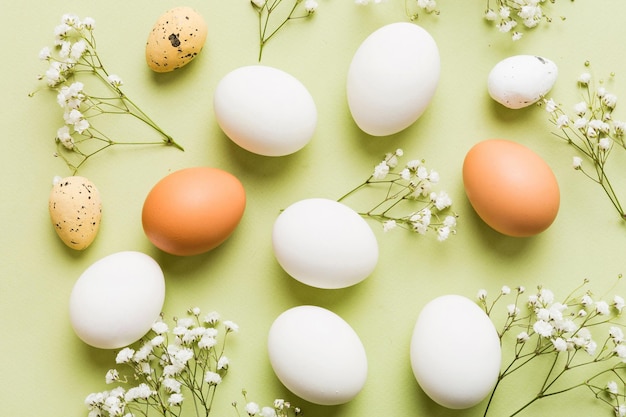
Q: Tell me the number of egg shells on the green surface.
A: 11